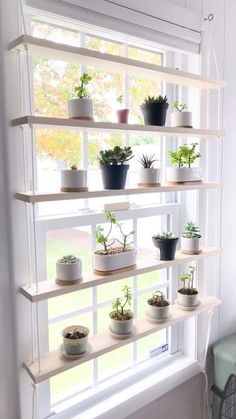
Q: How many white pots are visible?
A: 12